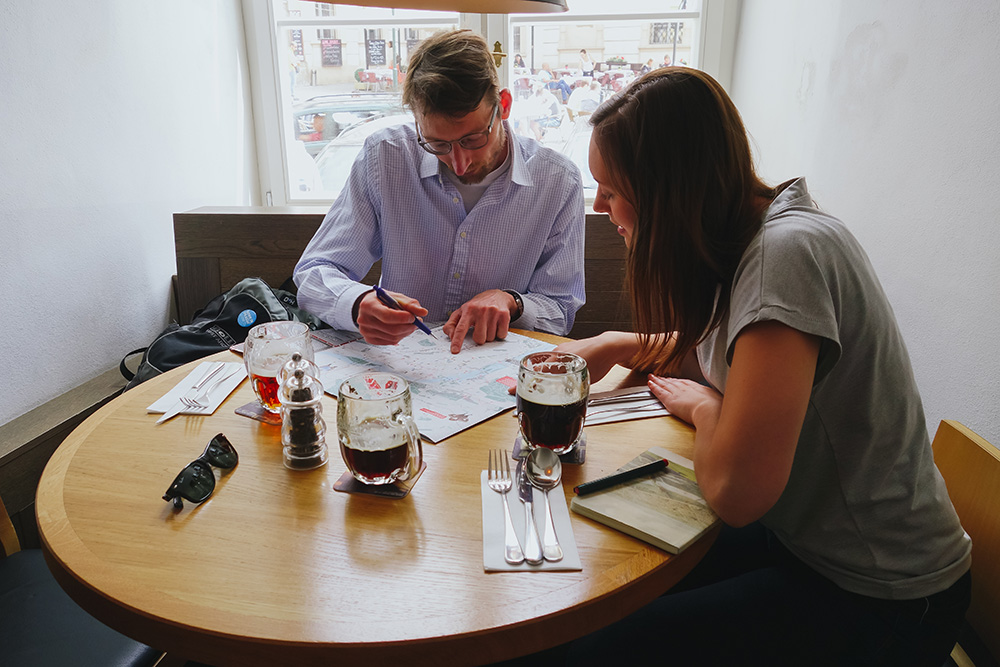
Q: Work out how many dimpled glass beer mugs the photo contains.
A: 3